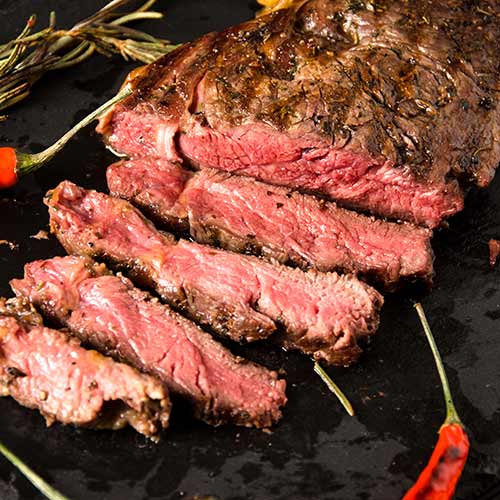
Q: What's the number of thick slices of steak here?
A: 4